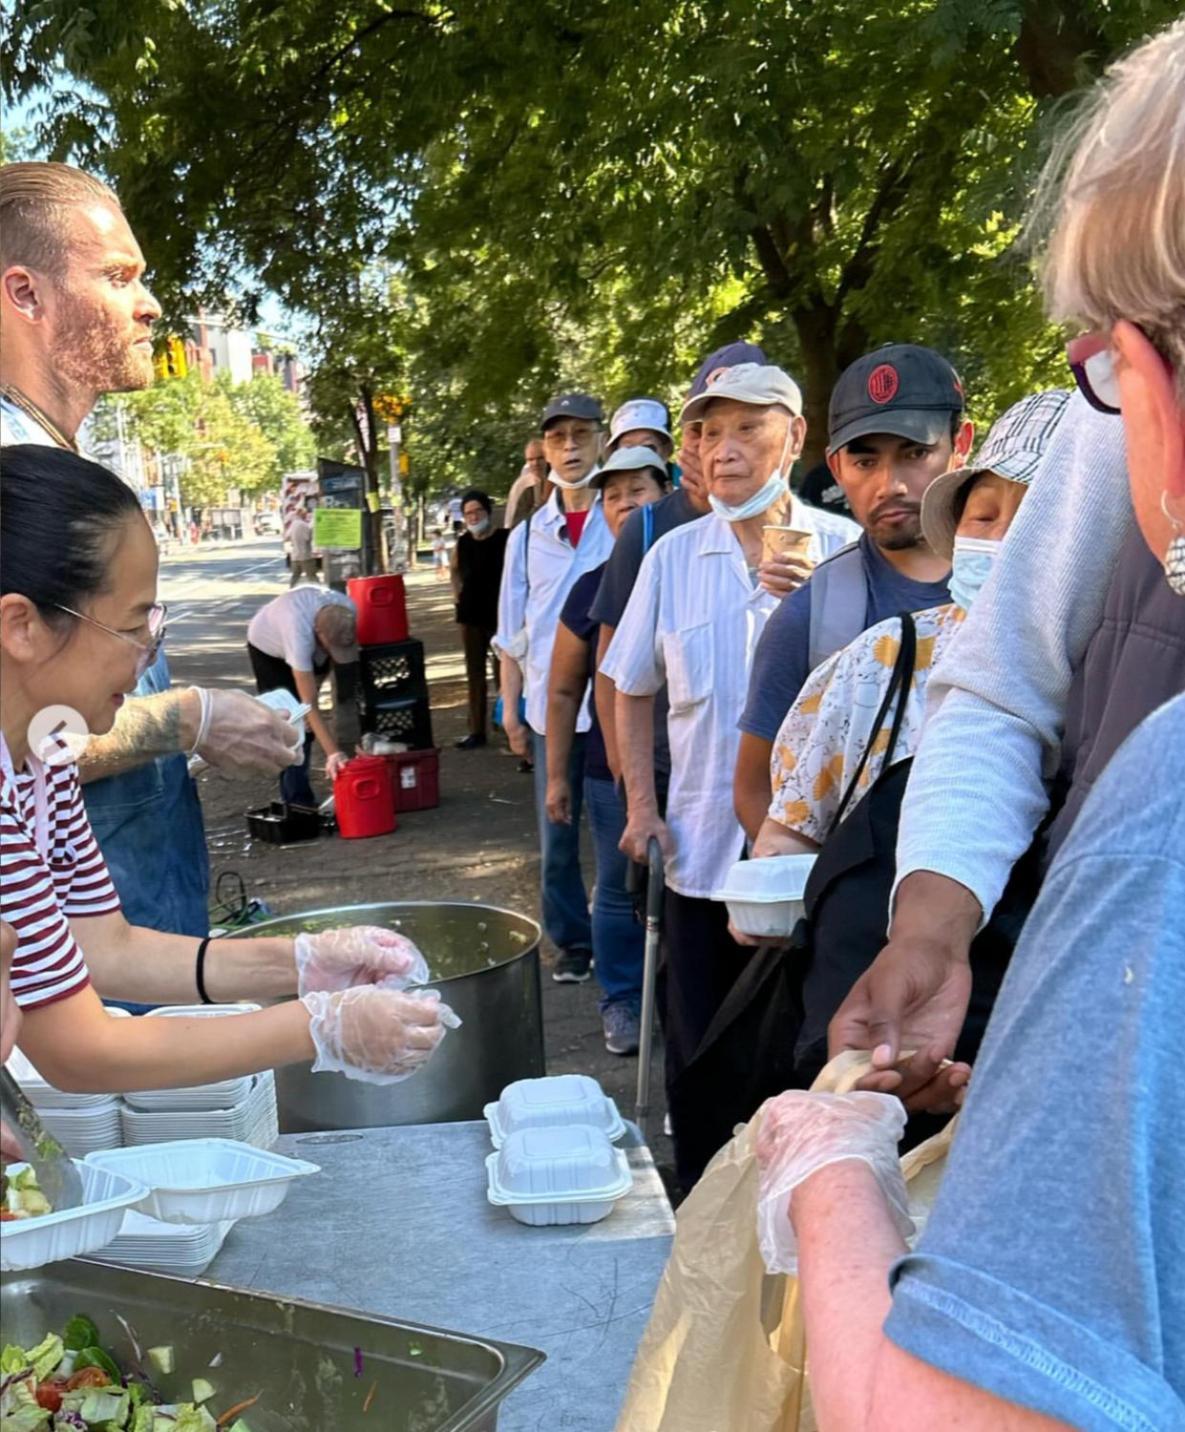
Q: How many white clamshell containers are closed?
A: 3